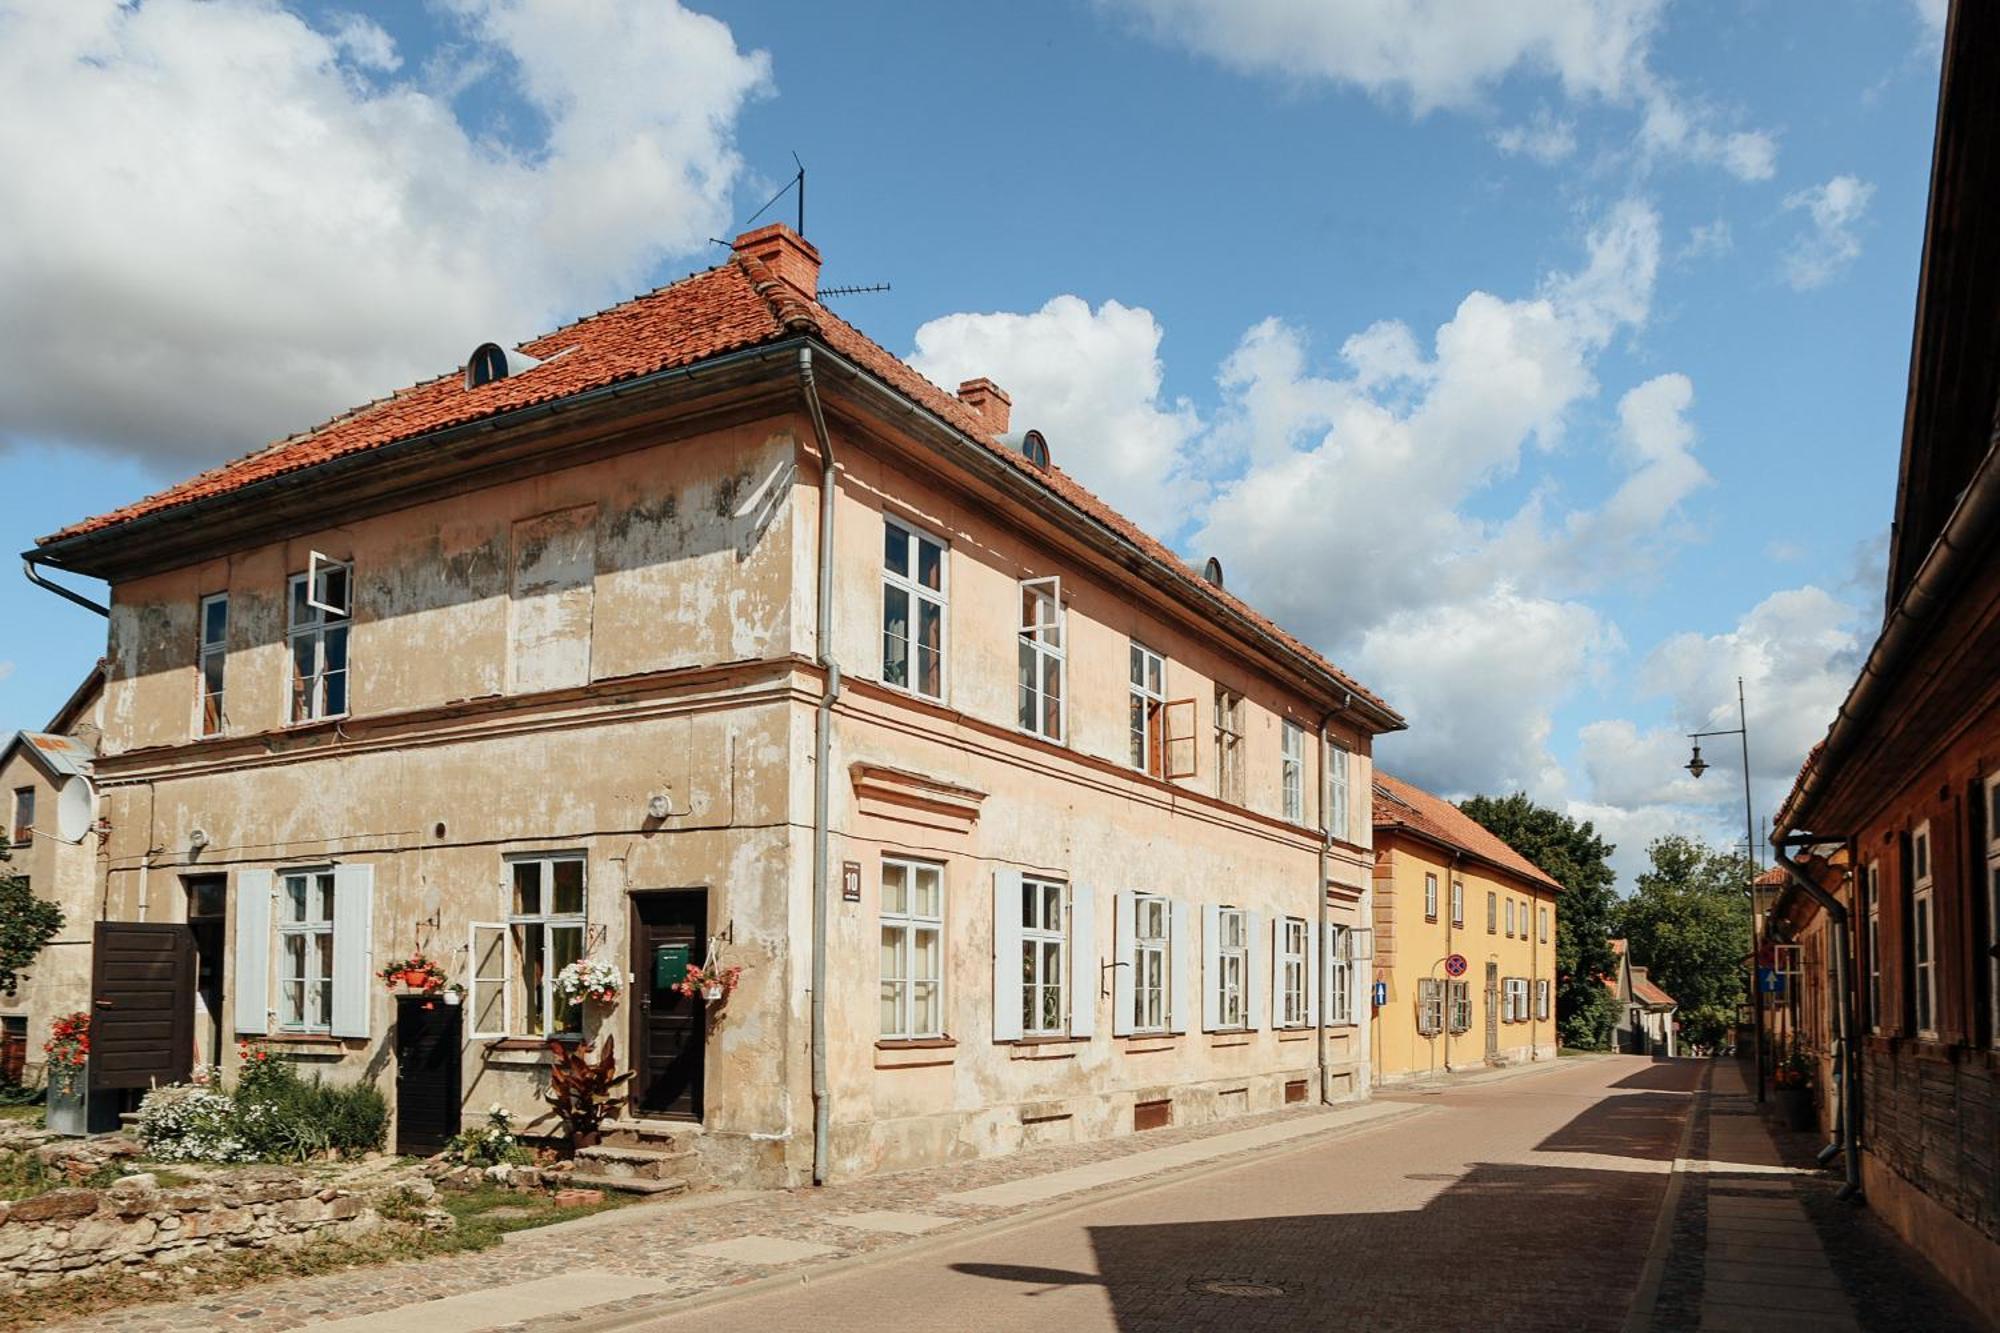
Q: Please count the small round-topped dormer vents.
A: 3